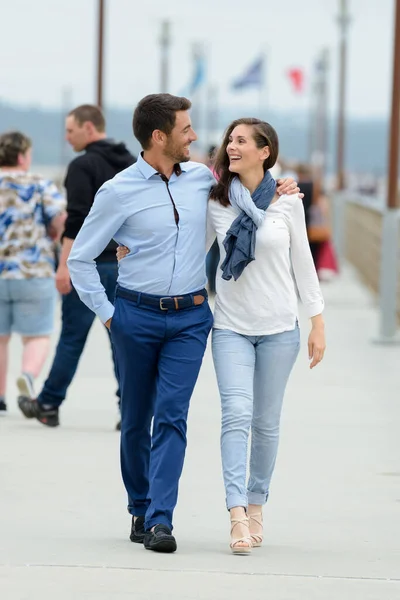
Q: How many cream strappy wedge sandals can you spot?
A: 2